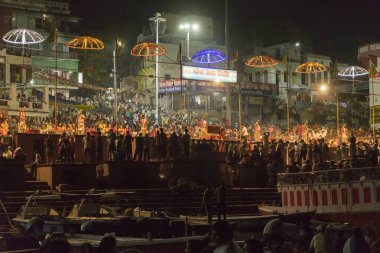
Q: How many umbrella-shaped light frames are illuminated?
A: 7